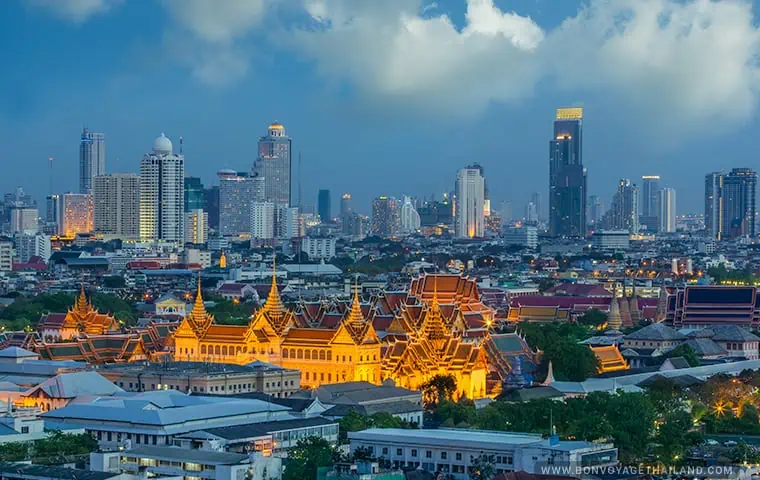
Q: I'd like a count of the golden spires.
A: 5